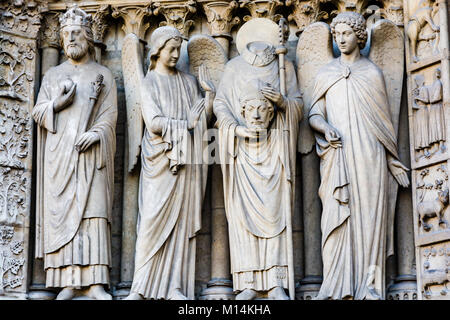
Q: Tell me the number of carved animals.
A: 3